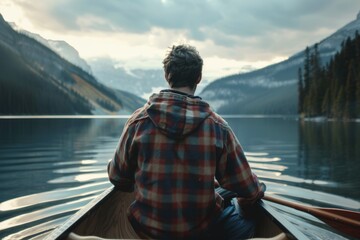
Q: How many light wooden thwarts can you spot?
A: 1